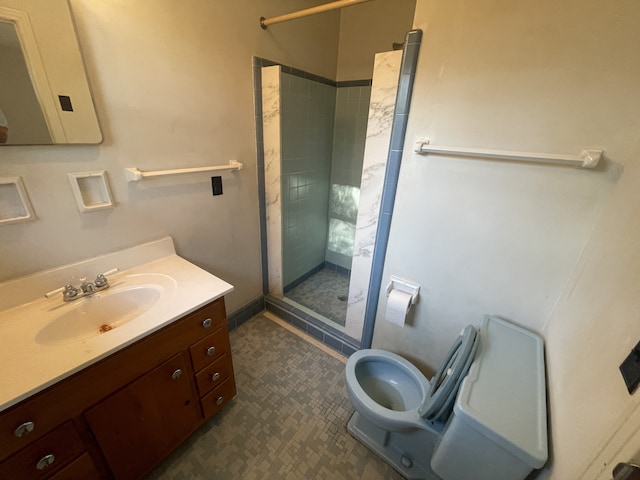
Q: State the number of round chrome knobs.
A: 7